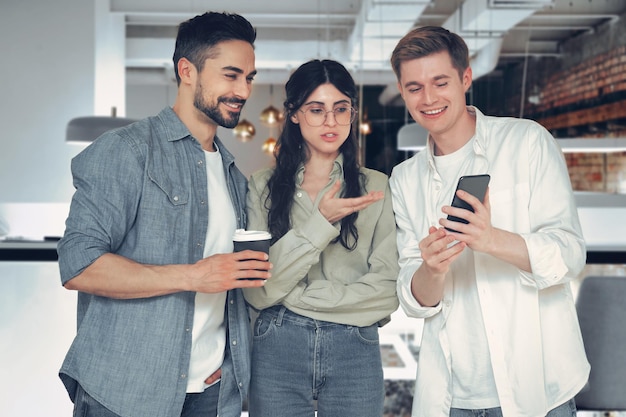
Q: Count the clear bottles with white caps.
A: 0